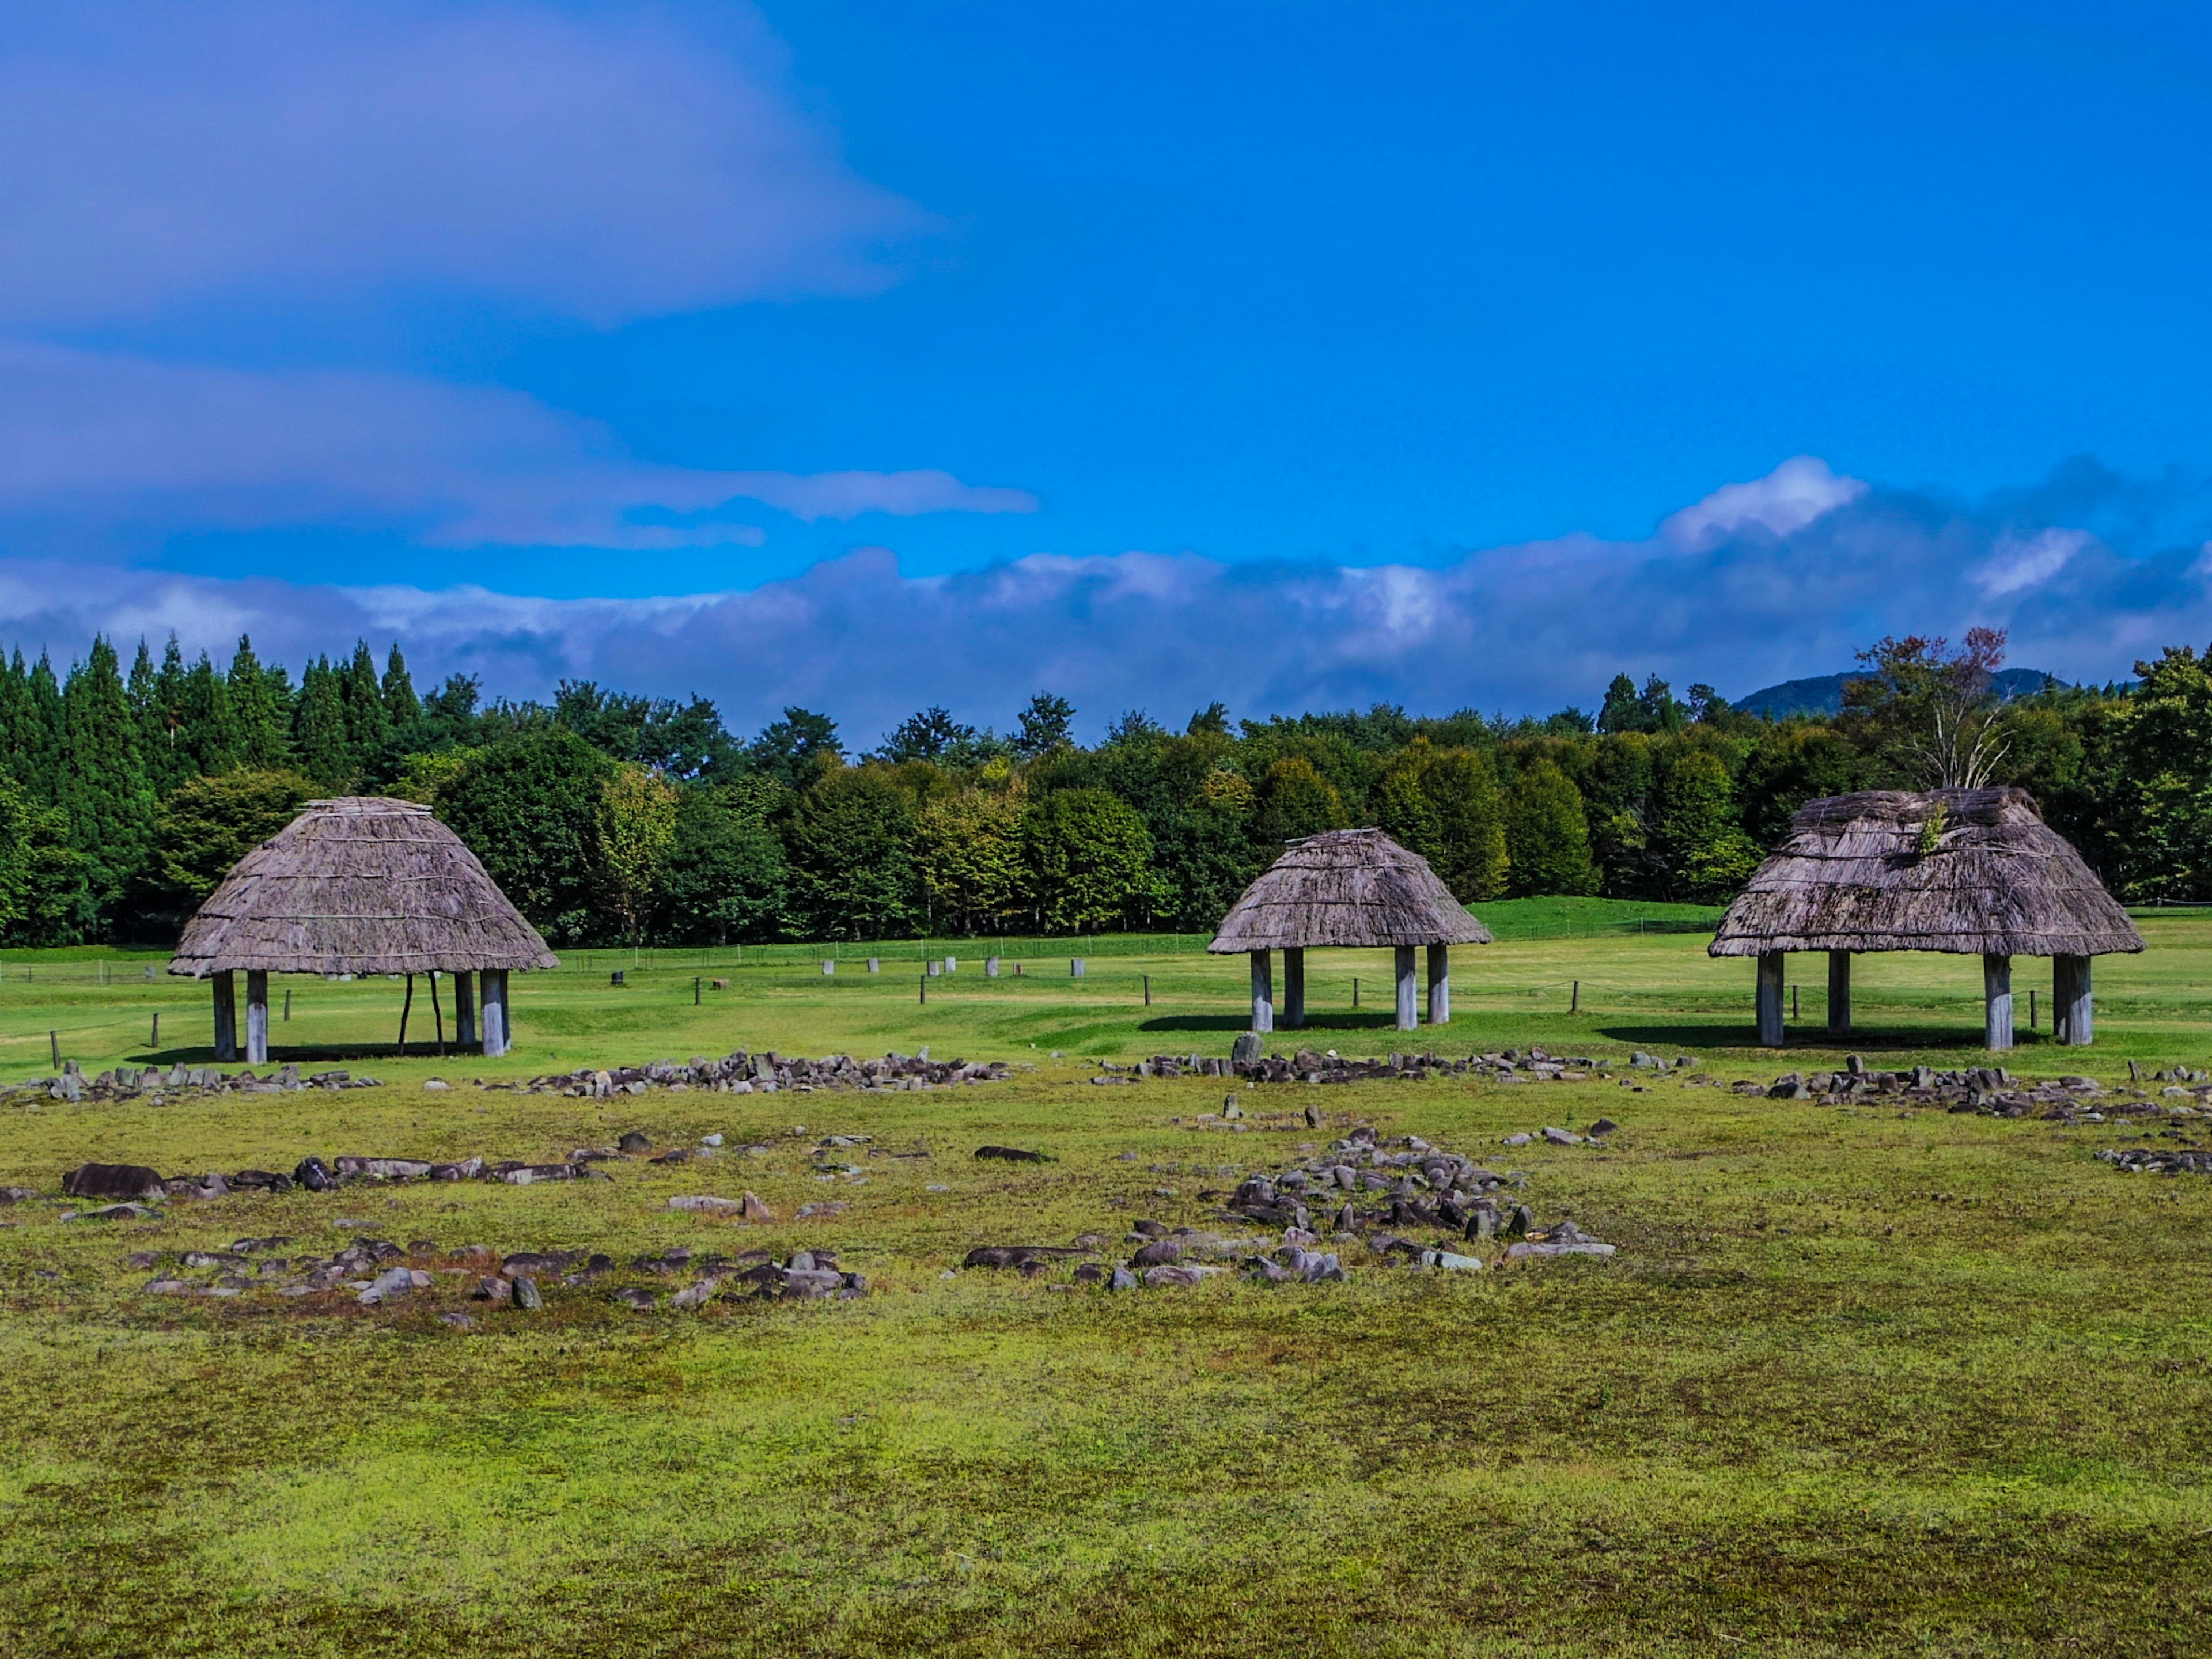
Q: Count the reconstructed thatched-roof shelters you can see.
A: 3